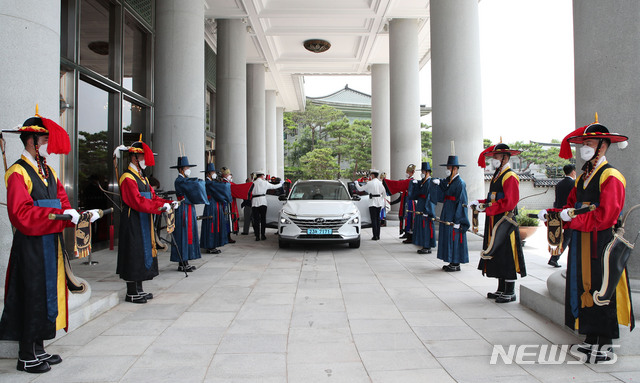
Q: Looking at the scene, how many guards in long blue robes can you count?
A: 4